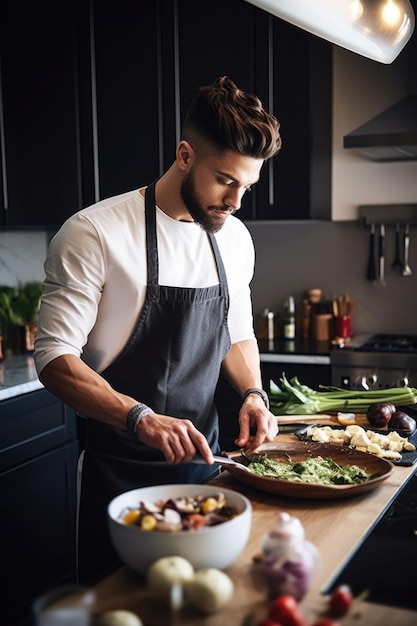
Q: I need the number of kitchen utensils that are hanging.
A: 4